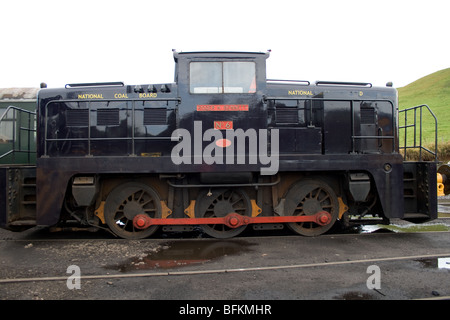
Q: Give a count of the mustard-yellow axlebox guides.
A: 5